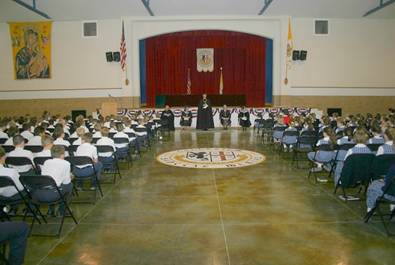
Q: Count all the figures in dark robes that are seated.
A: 4